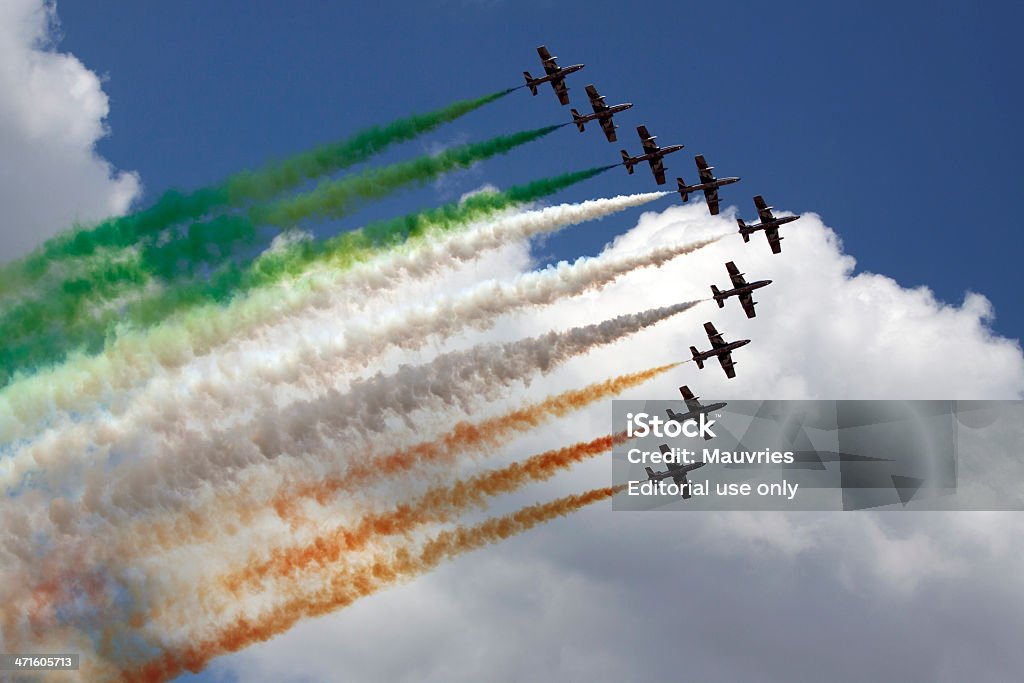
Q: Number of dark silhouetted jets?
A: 9